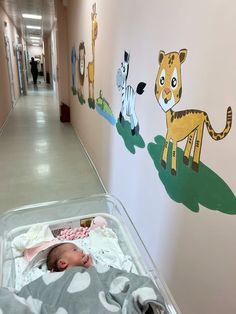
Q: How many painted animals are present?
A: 6